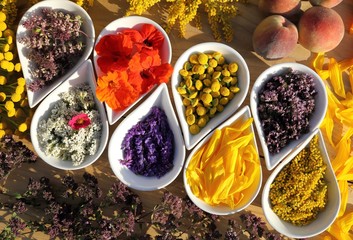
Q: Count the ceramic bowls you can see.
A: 8